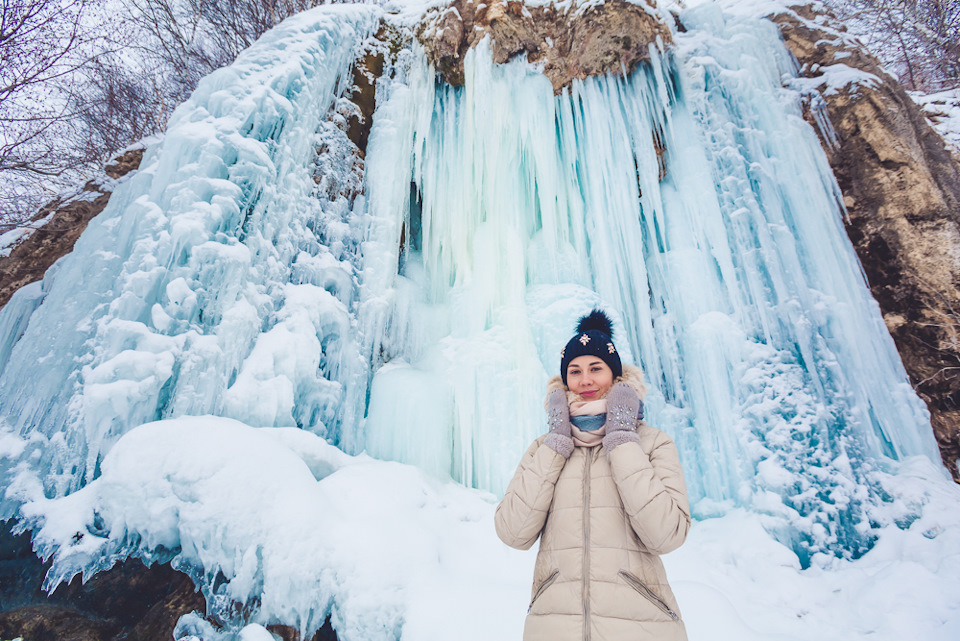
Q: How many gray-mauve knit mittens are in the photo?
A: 2